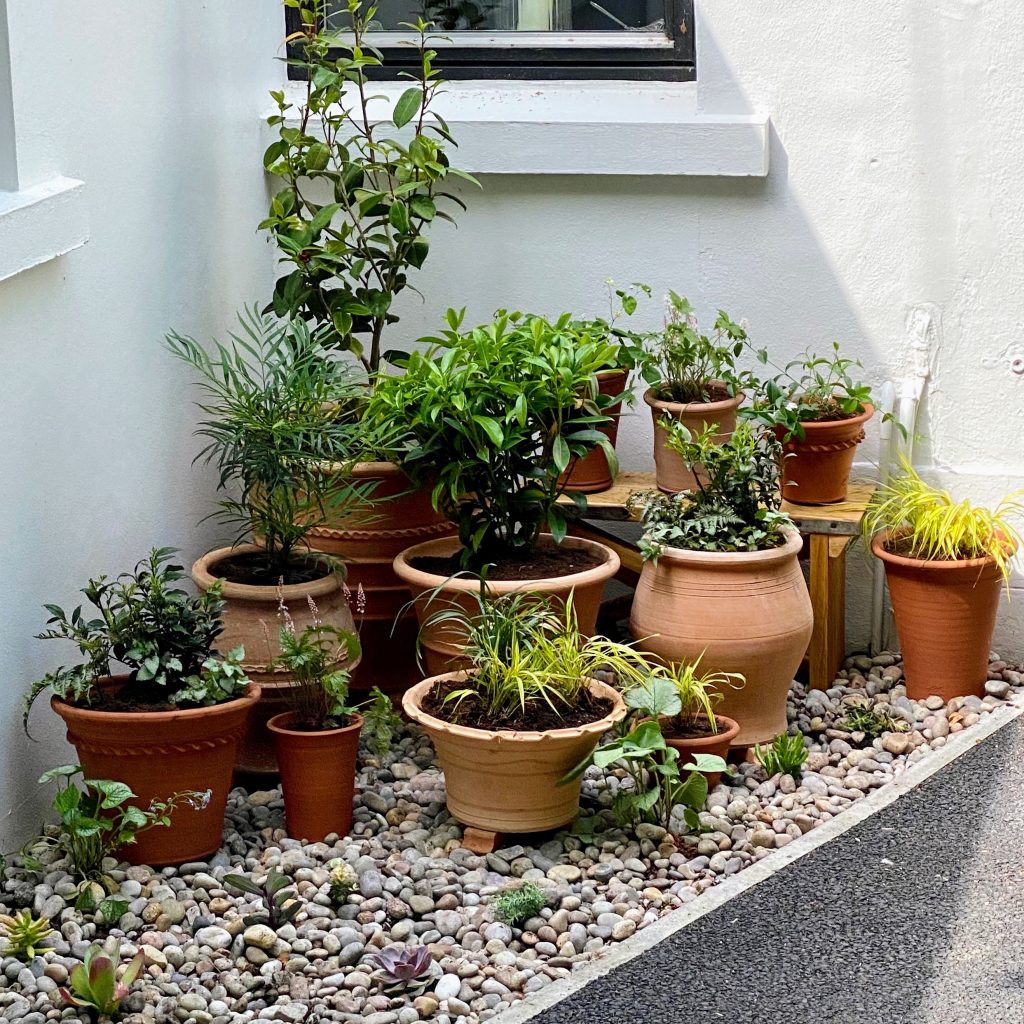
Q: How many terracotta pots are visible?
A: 12